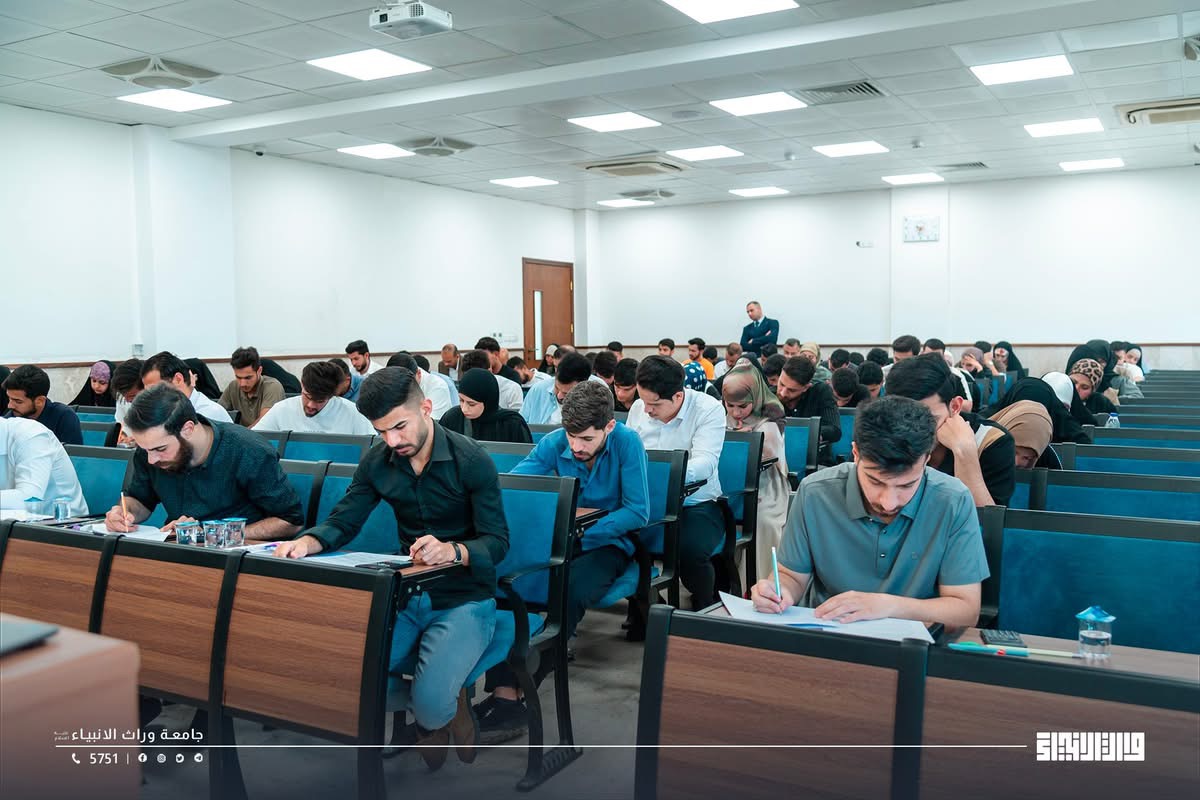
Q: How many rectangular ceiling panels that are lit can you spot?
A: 15